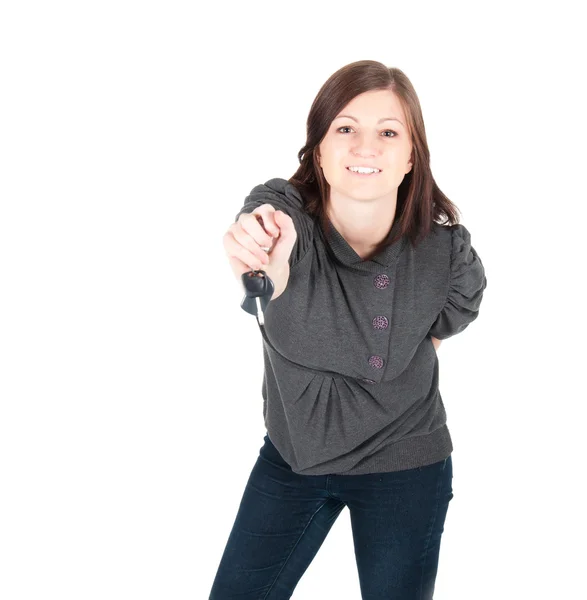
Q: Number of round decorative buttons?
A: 3